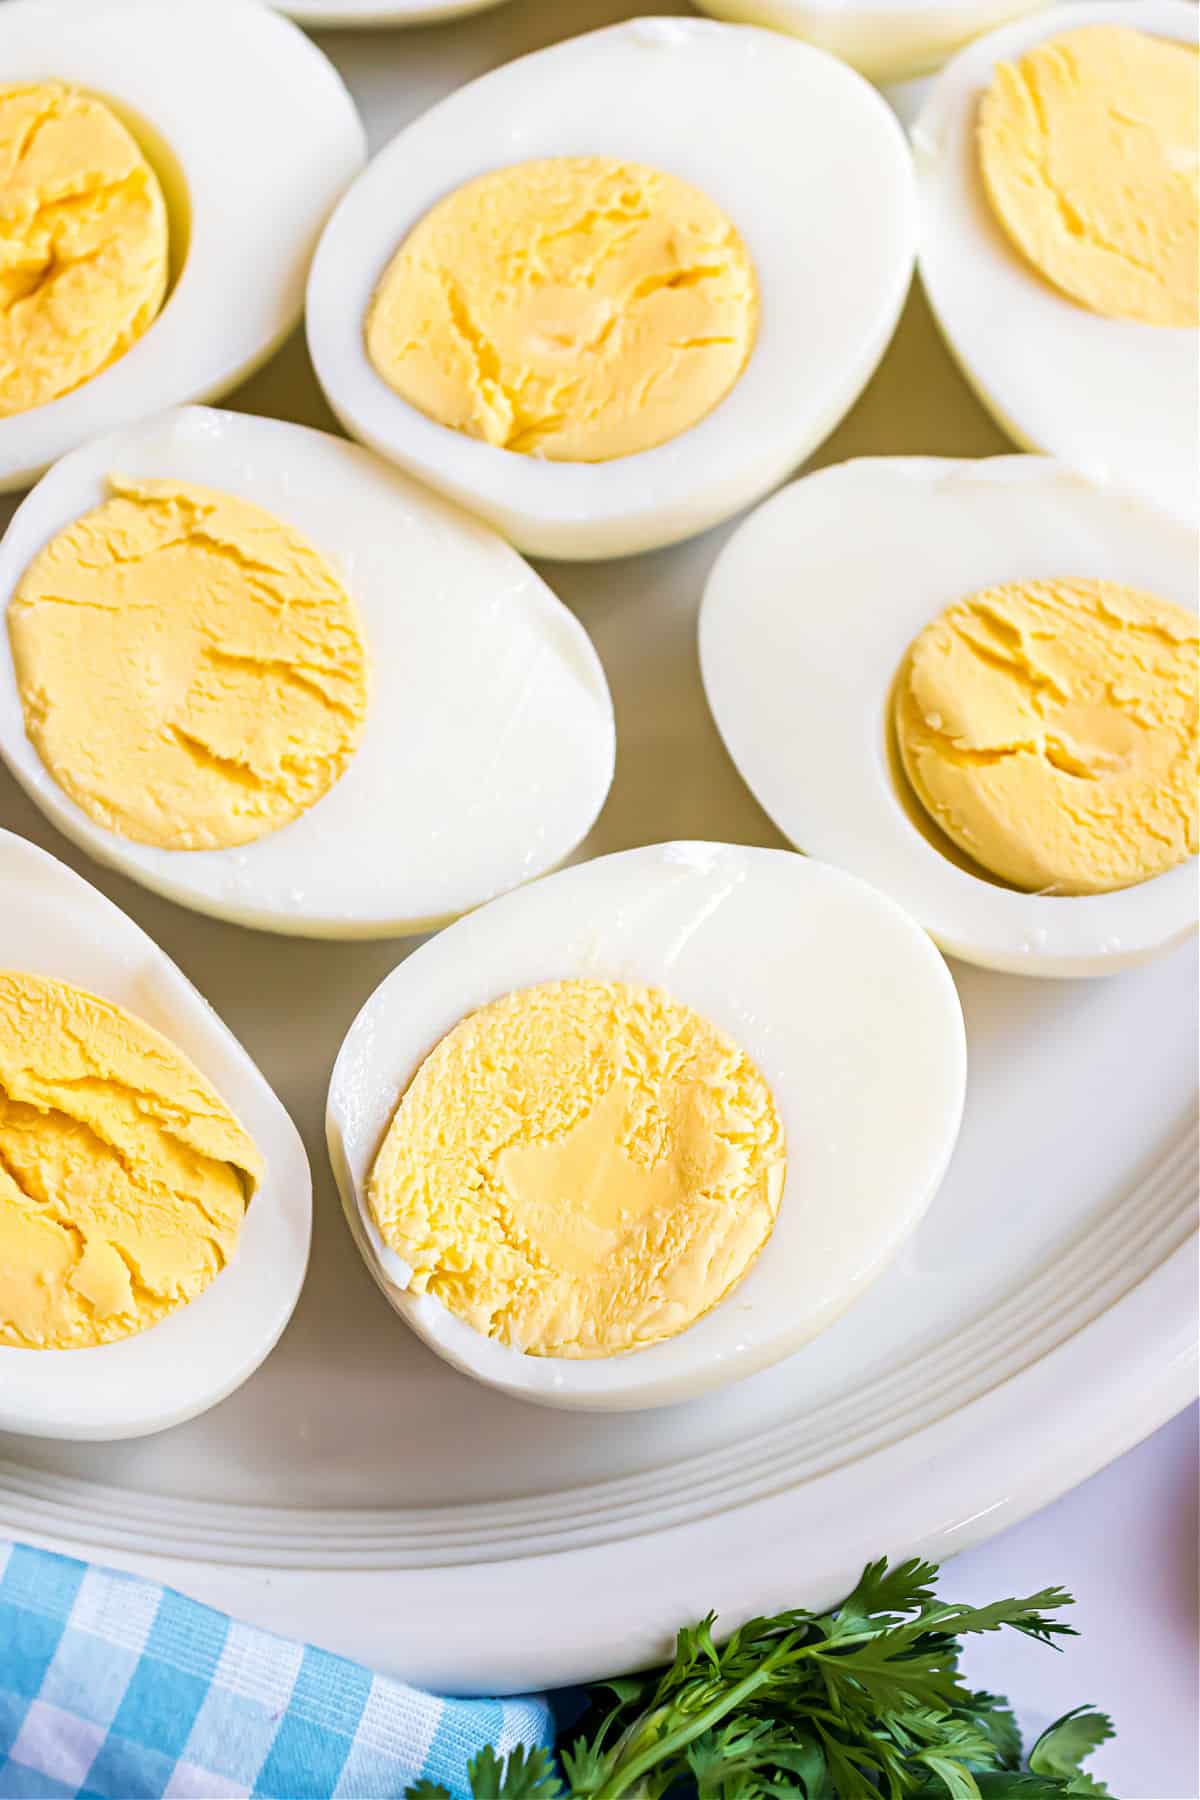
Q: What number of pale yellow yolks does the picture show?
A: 7